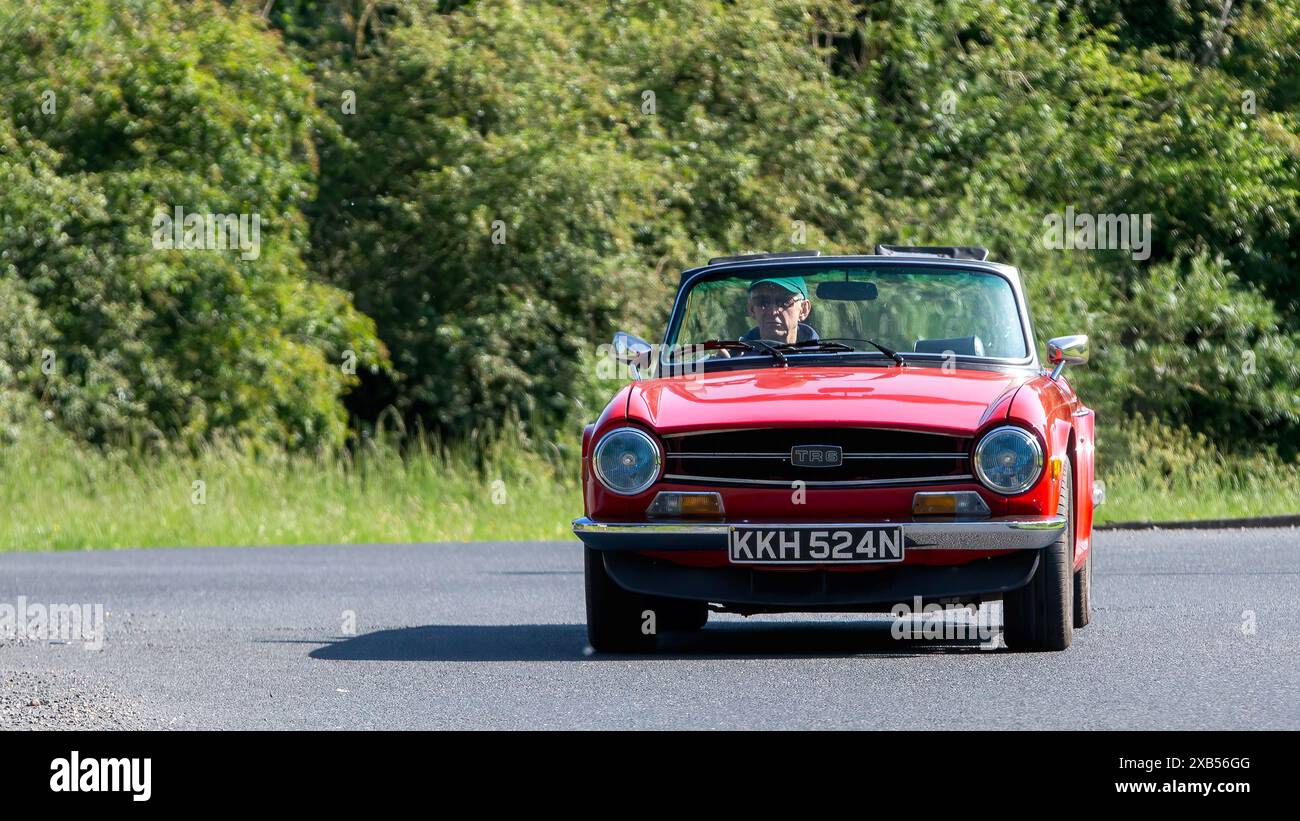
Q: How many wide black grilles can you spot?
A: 1